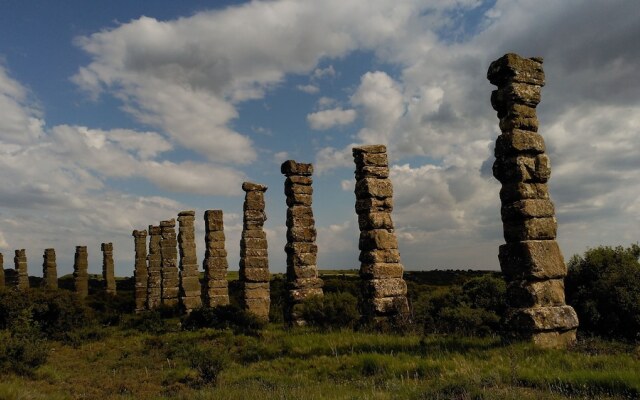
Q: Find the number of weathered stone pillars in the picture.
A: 14